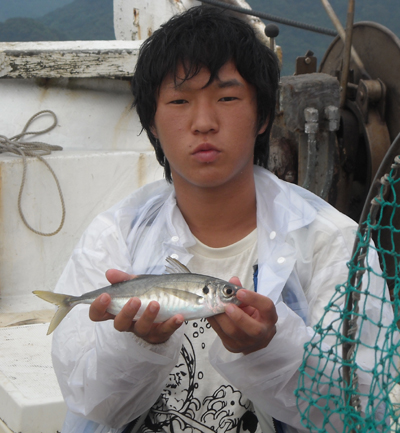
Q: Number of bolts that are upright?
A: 2